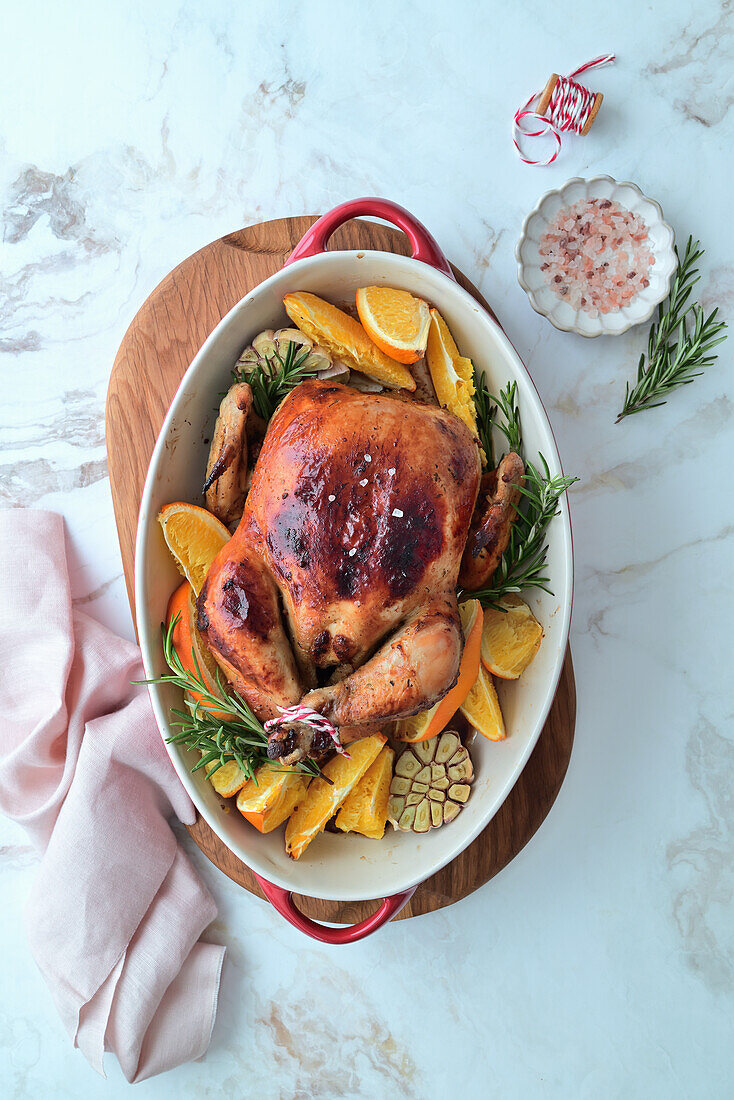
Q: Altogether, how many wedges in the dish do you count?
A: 12